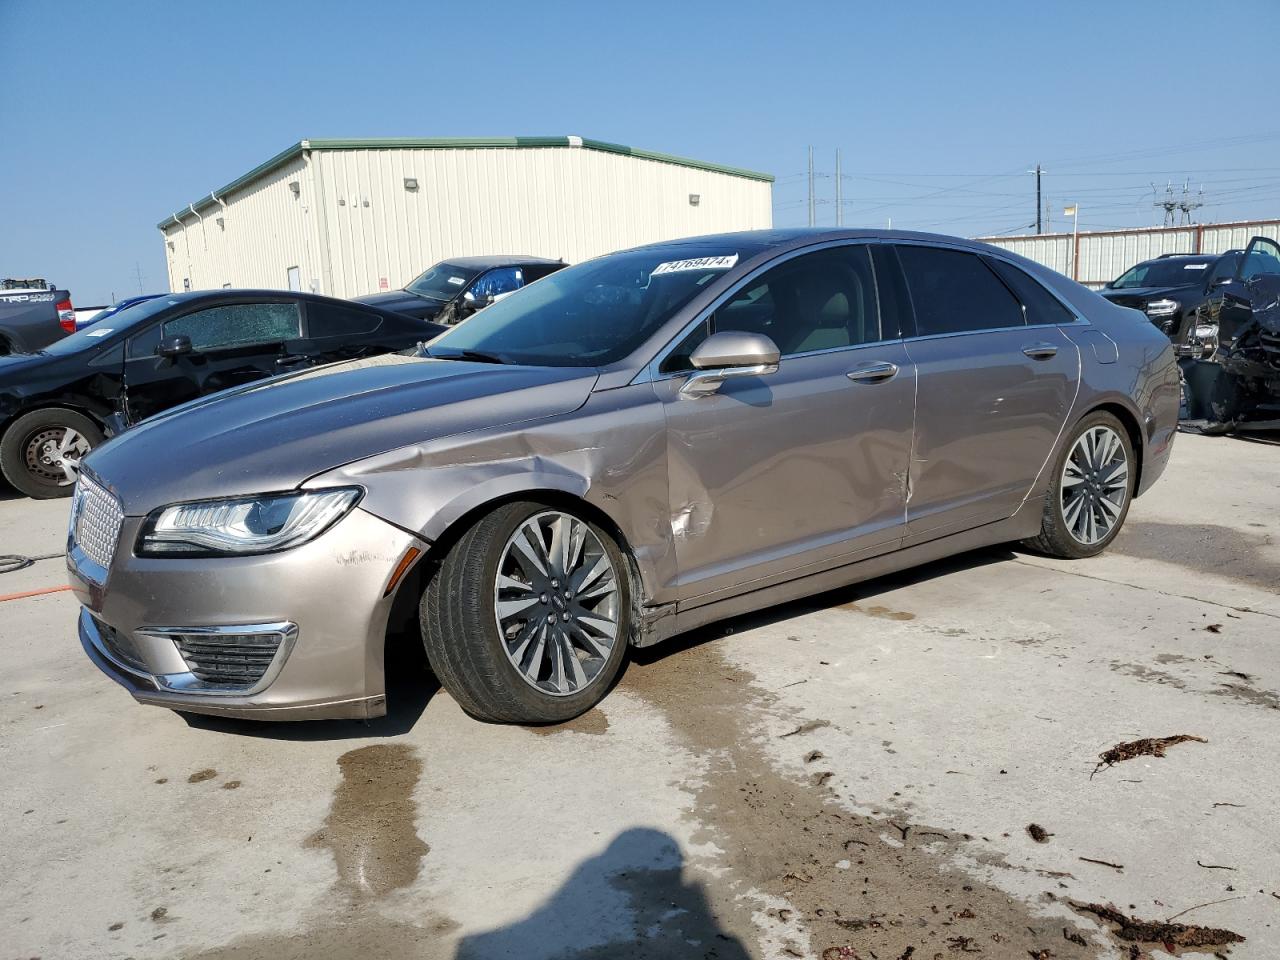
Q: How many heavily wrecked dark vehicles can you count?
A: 1